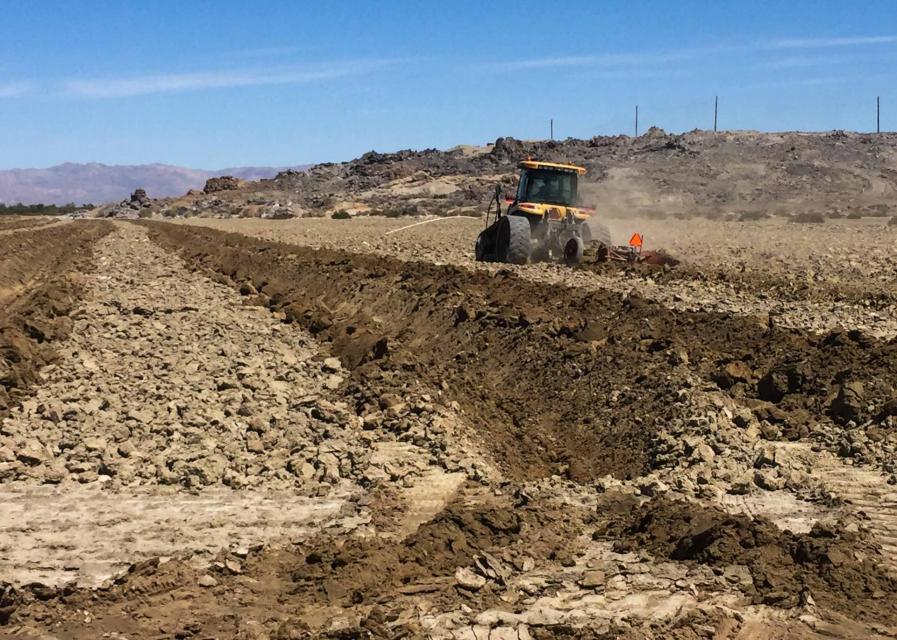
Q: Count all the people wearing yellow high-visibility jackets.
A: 0